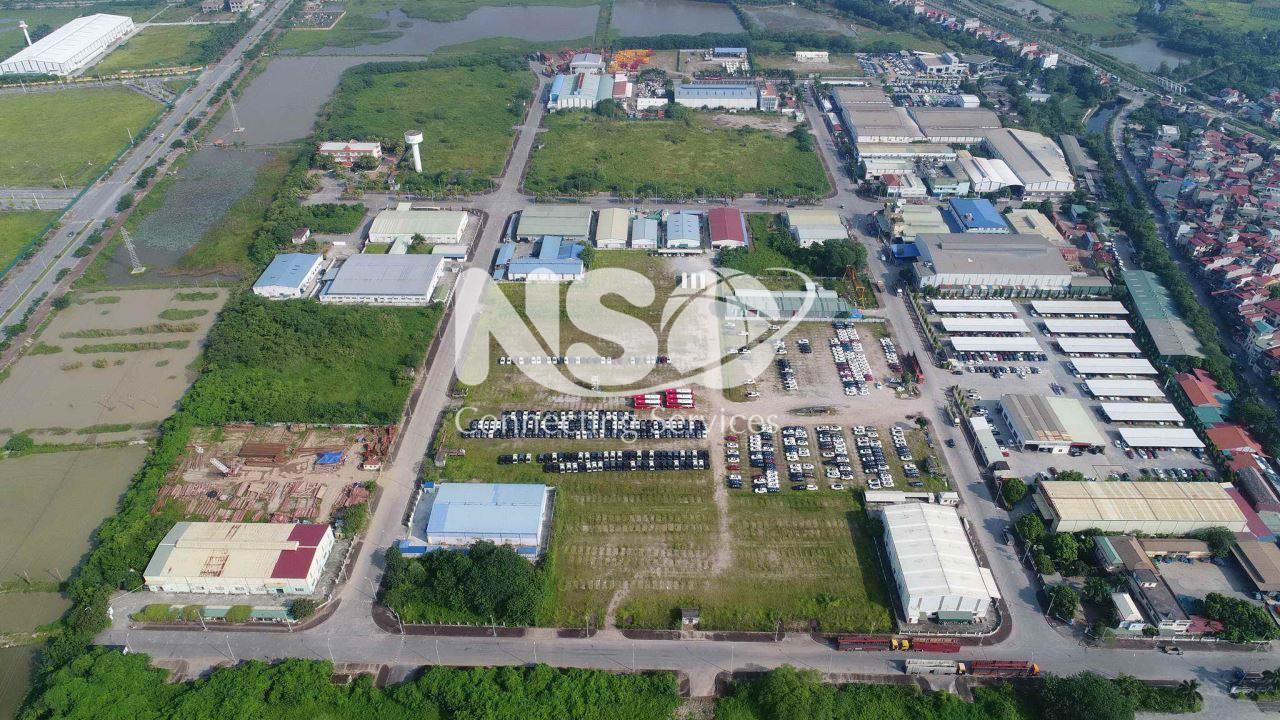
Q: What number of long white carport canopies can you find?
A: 10